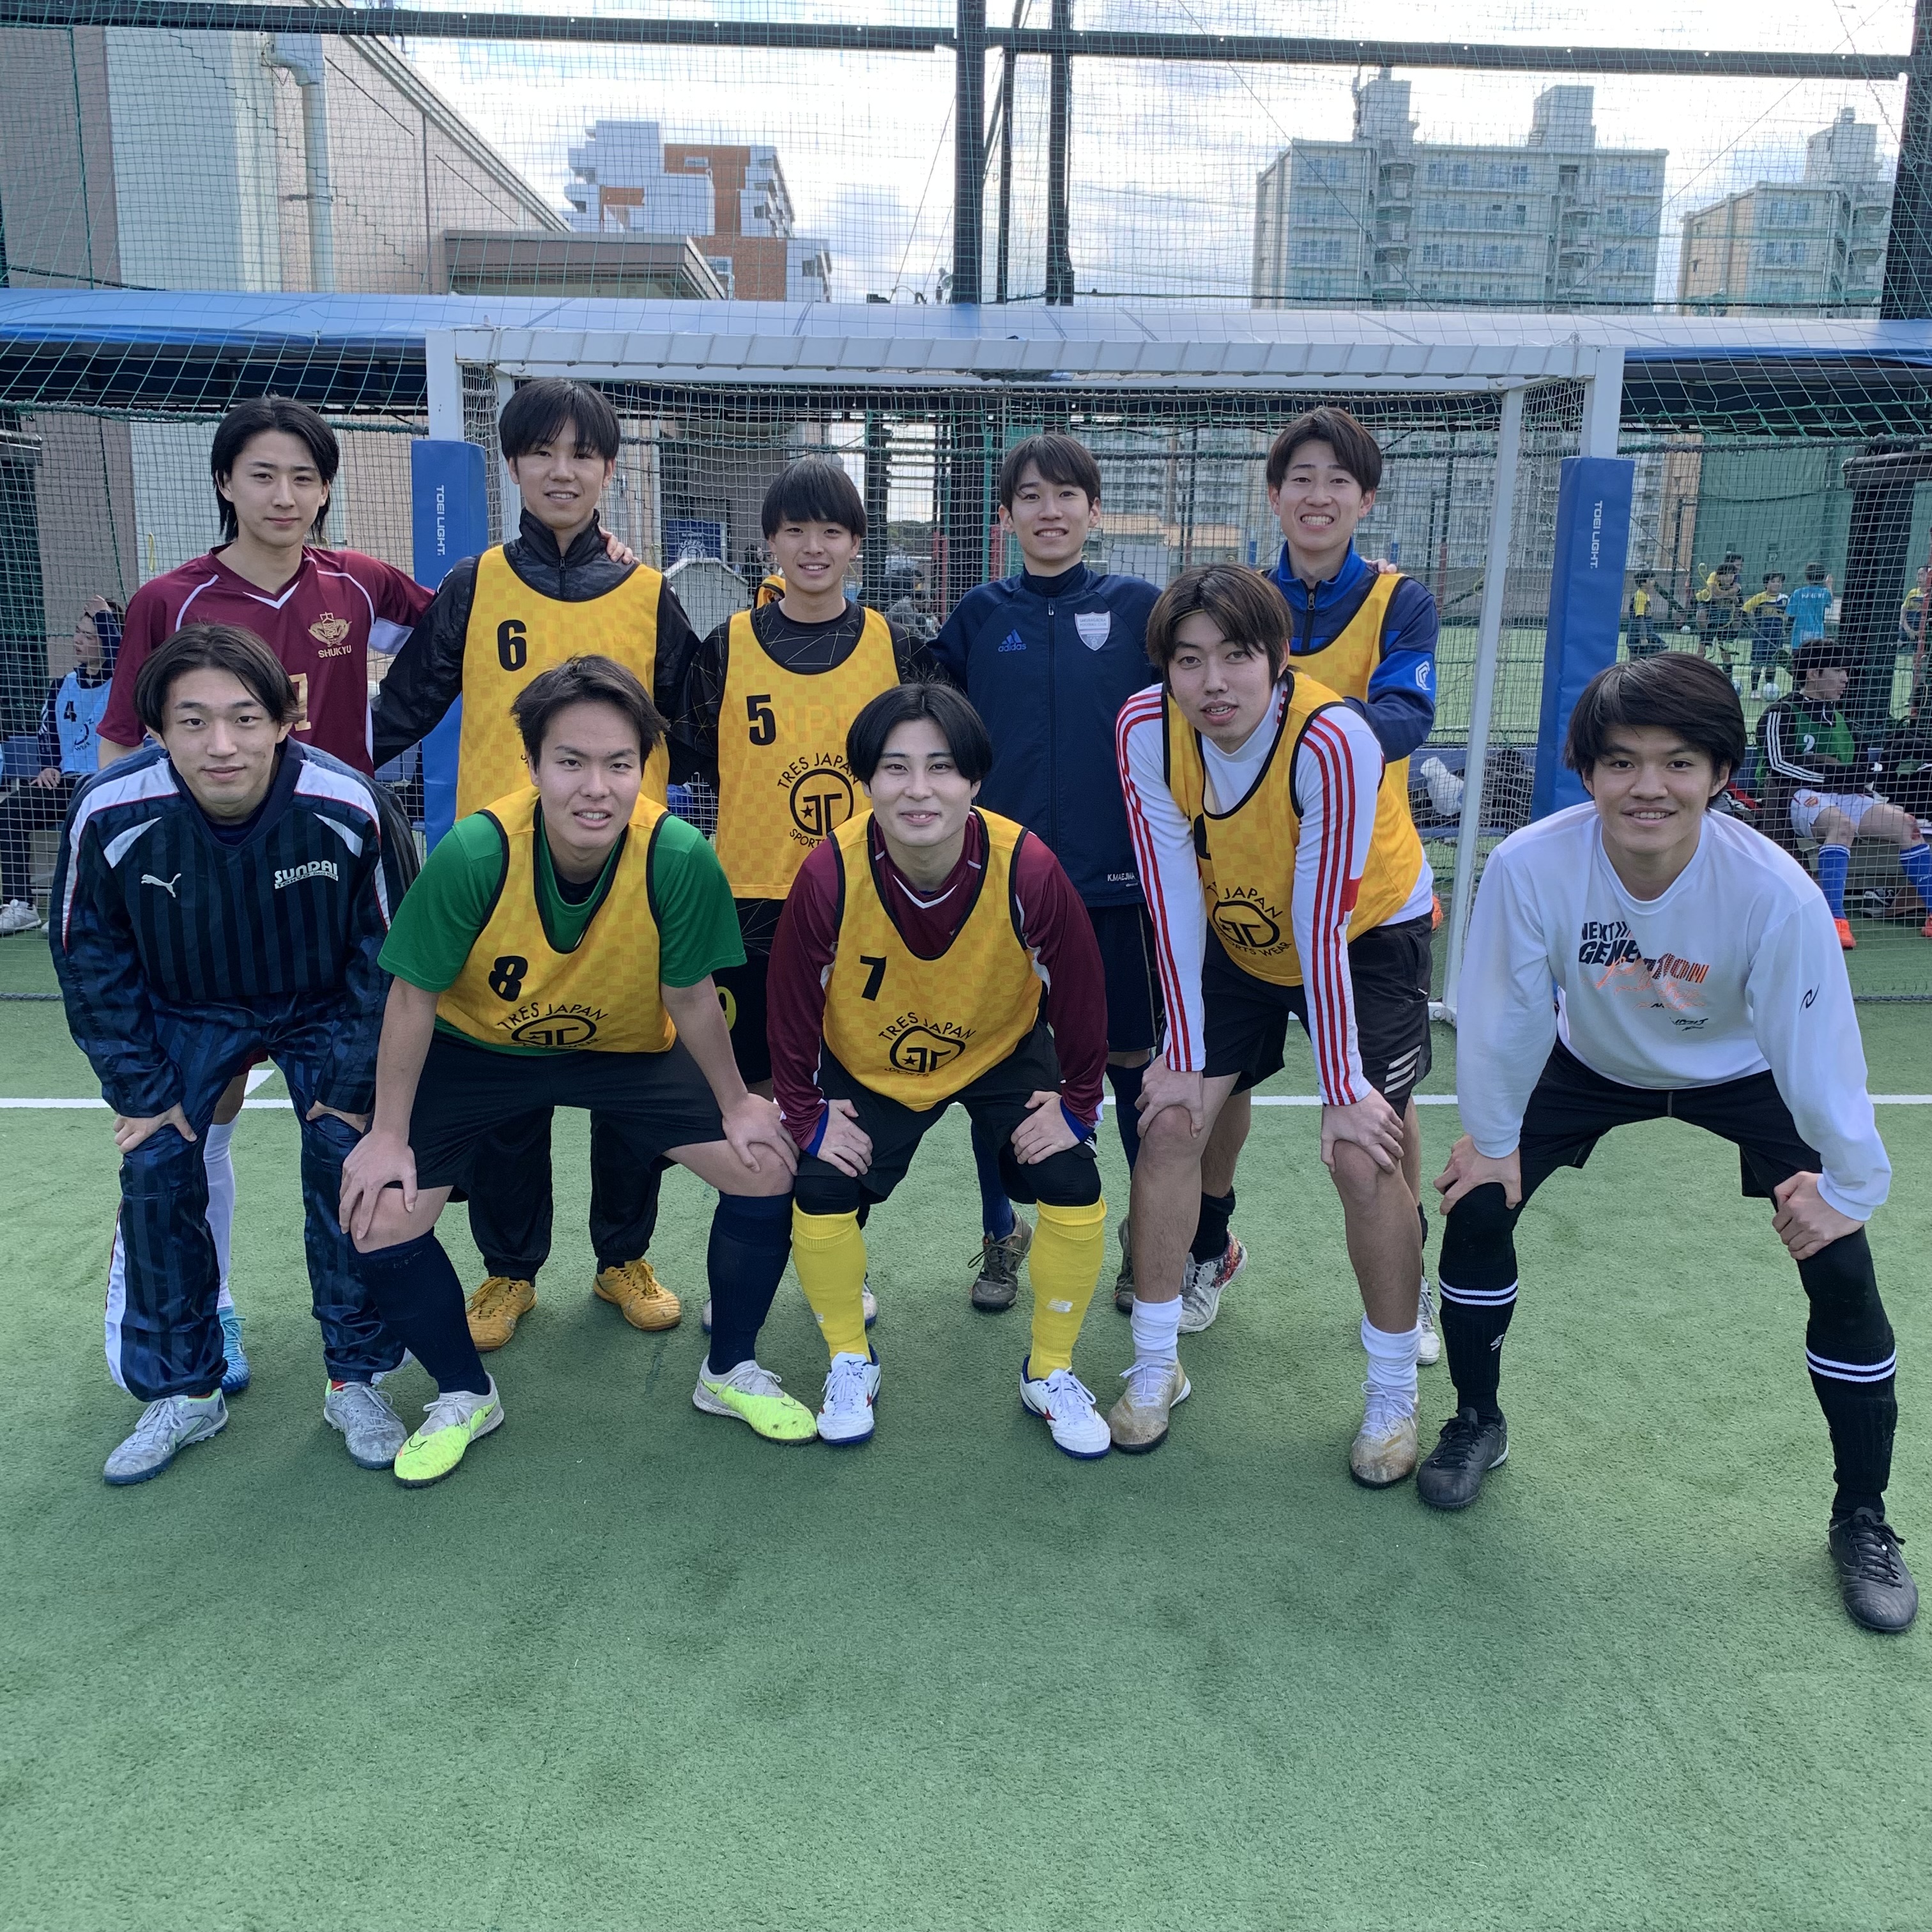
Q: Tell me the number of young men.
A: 10